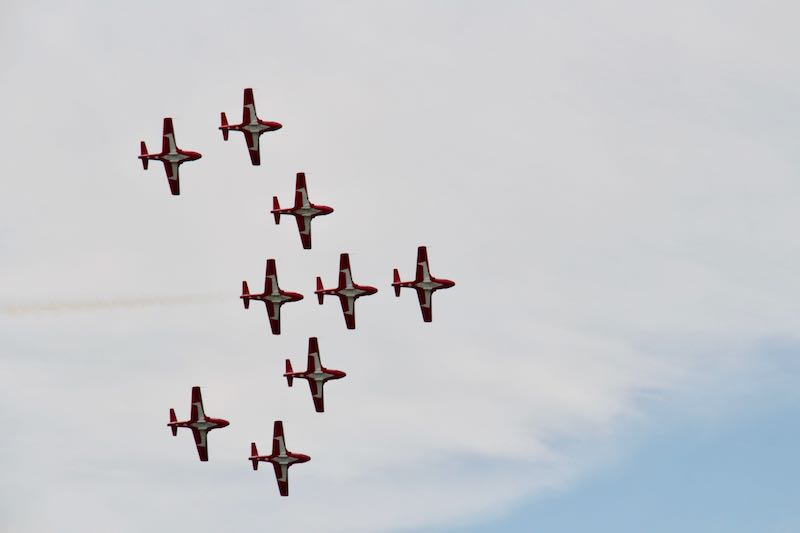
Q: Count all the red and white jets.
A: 9